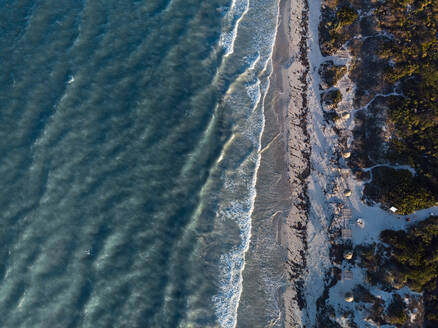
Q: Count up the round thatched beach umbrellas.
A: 5